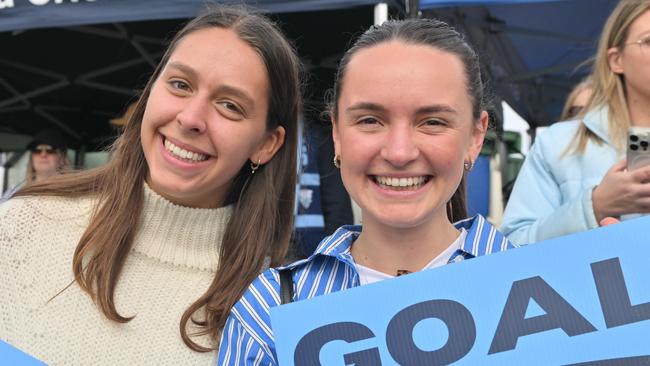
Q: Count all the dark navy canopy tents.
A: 2